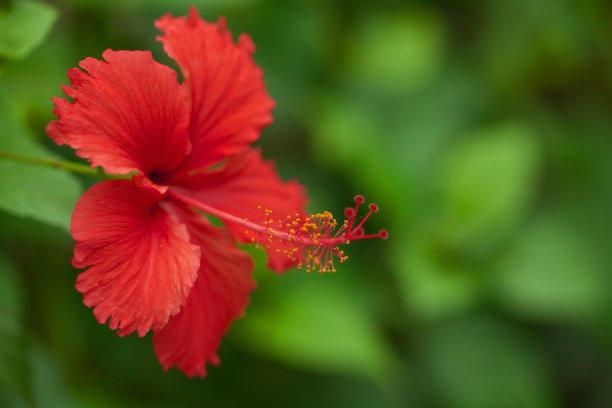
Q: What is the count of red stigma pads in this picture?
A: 5